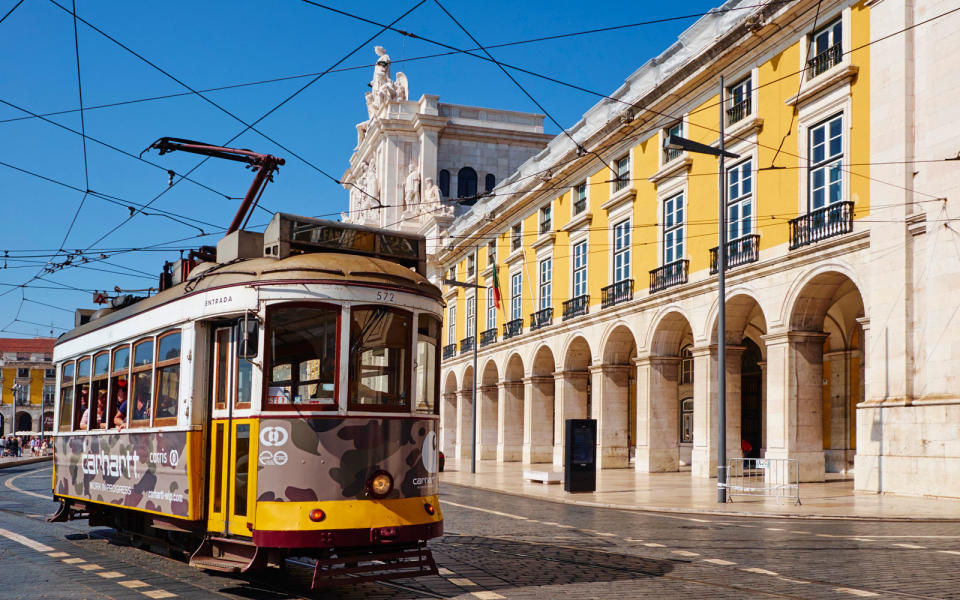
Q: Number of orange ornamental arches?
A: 0